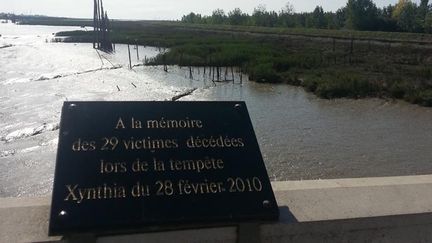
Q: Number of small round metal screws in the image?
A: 4